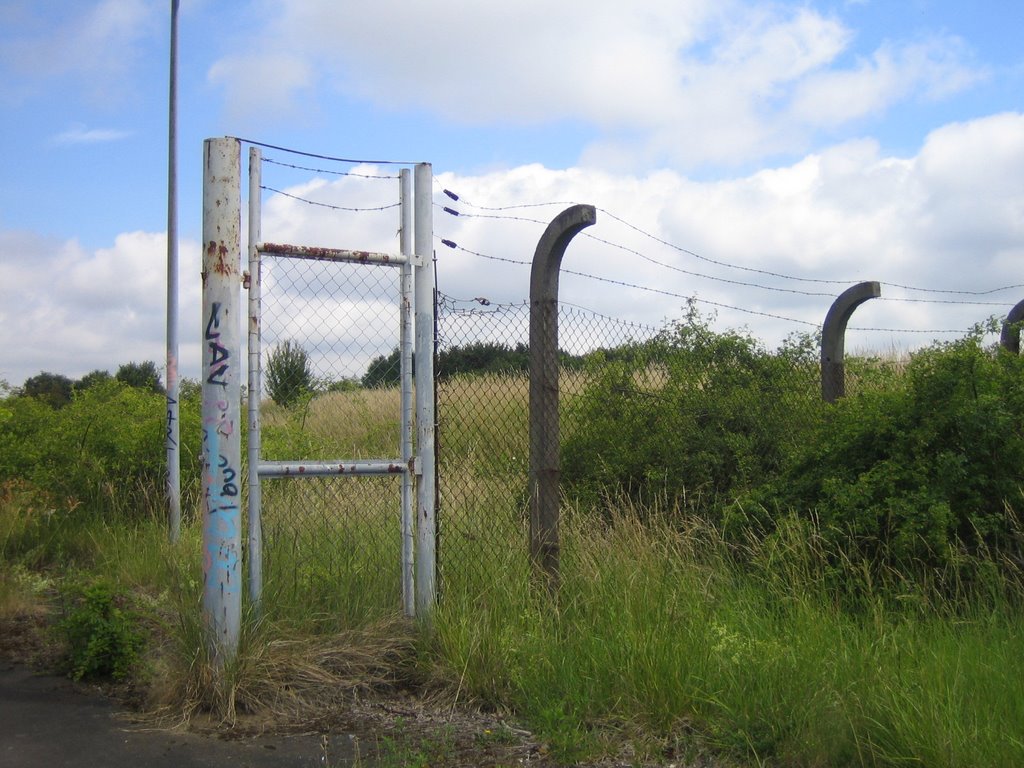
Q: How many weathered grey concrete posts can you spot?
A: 3